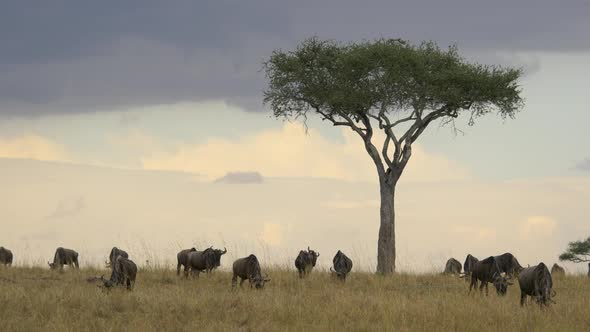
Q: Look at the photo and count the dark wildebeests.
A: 15